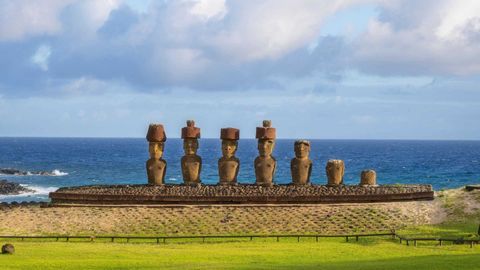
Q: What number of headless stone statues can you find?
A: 2